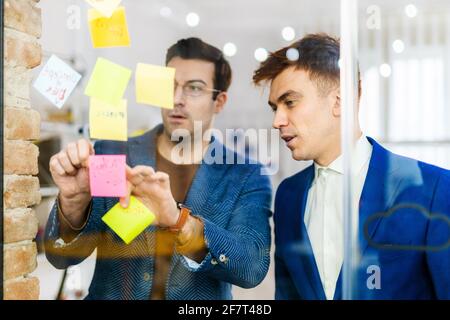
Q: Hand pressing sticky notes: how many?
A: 2